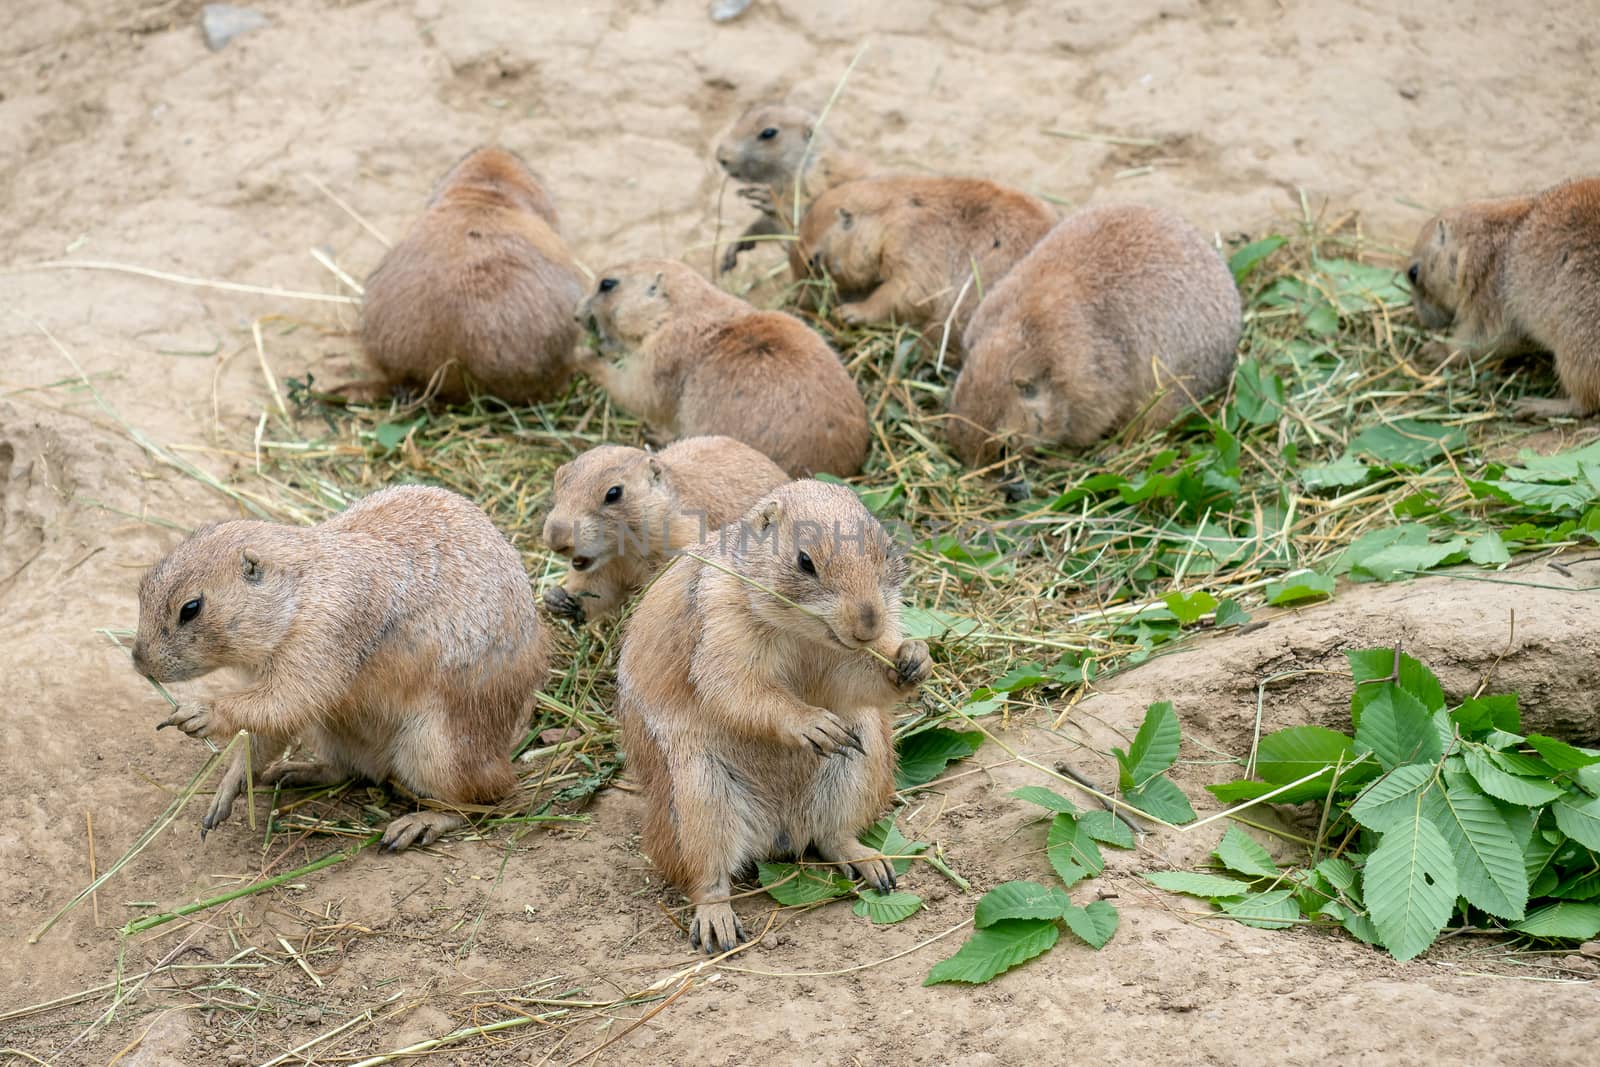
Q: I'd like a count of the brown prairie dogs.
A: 9